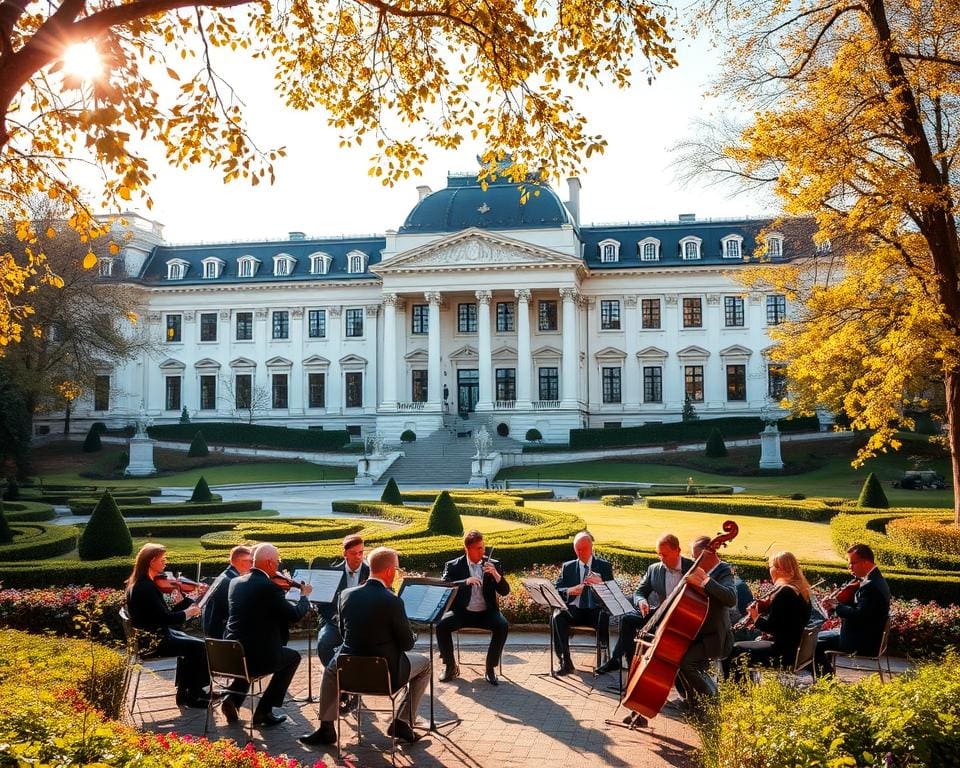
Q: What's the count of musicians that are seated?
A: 11